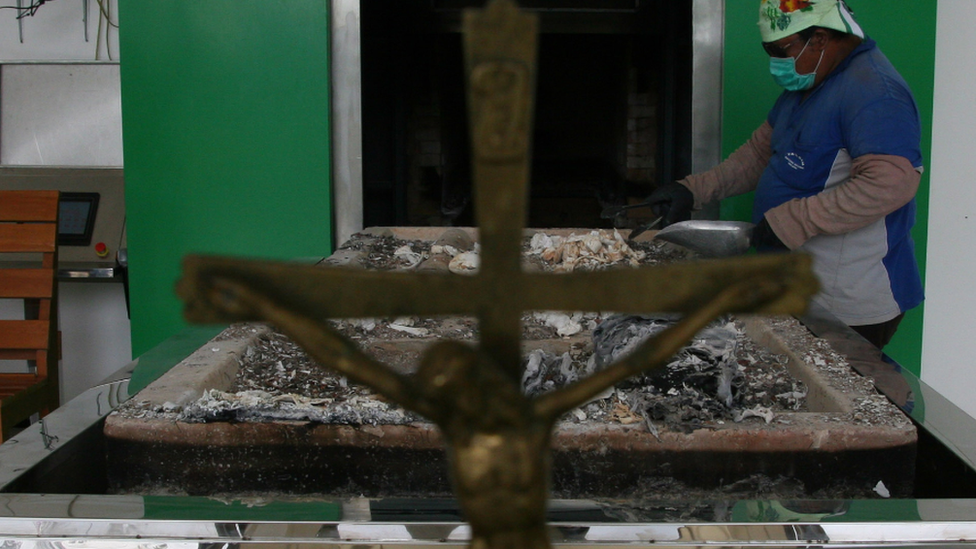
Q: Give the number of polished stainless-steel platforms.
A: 1